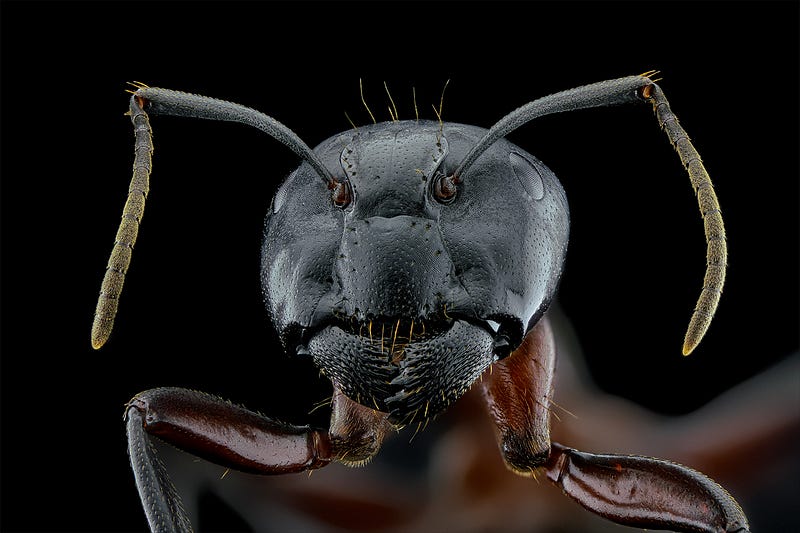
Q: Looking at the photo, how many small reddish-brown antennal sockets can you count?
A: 2